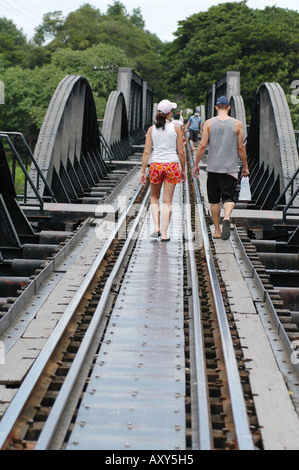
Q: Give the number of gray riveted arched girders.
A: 4